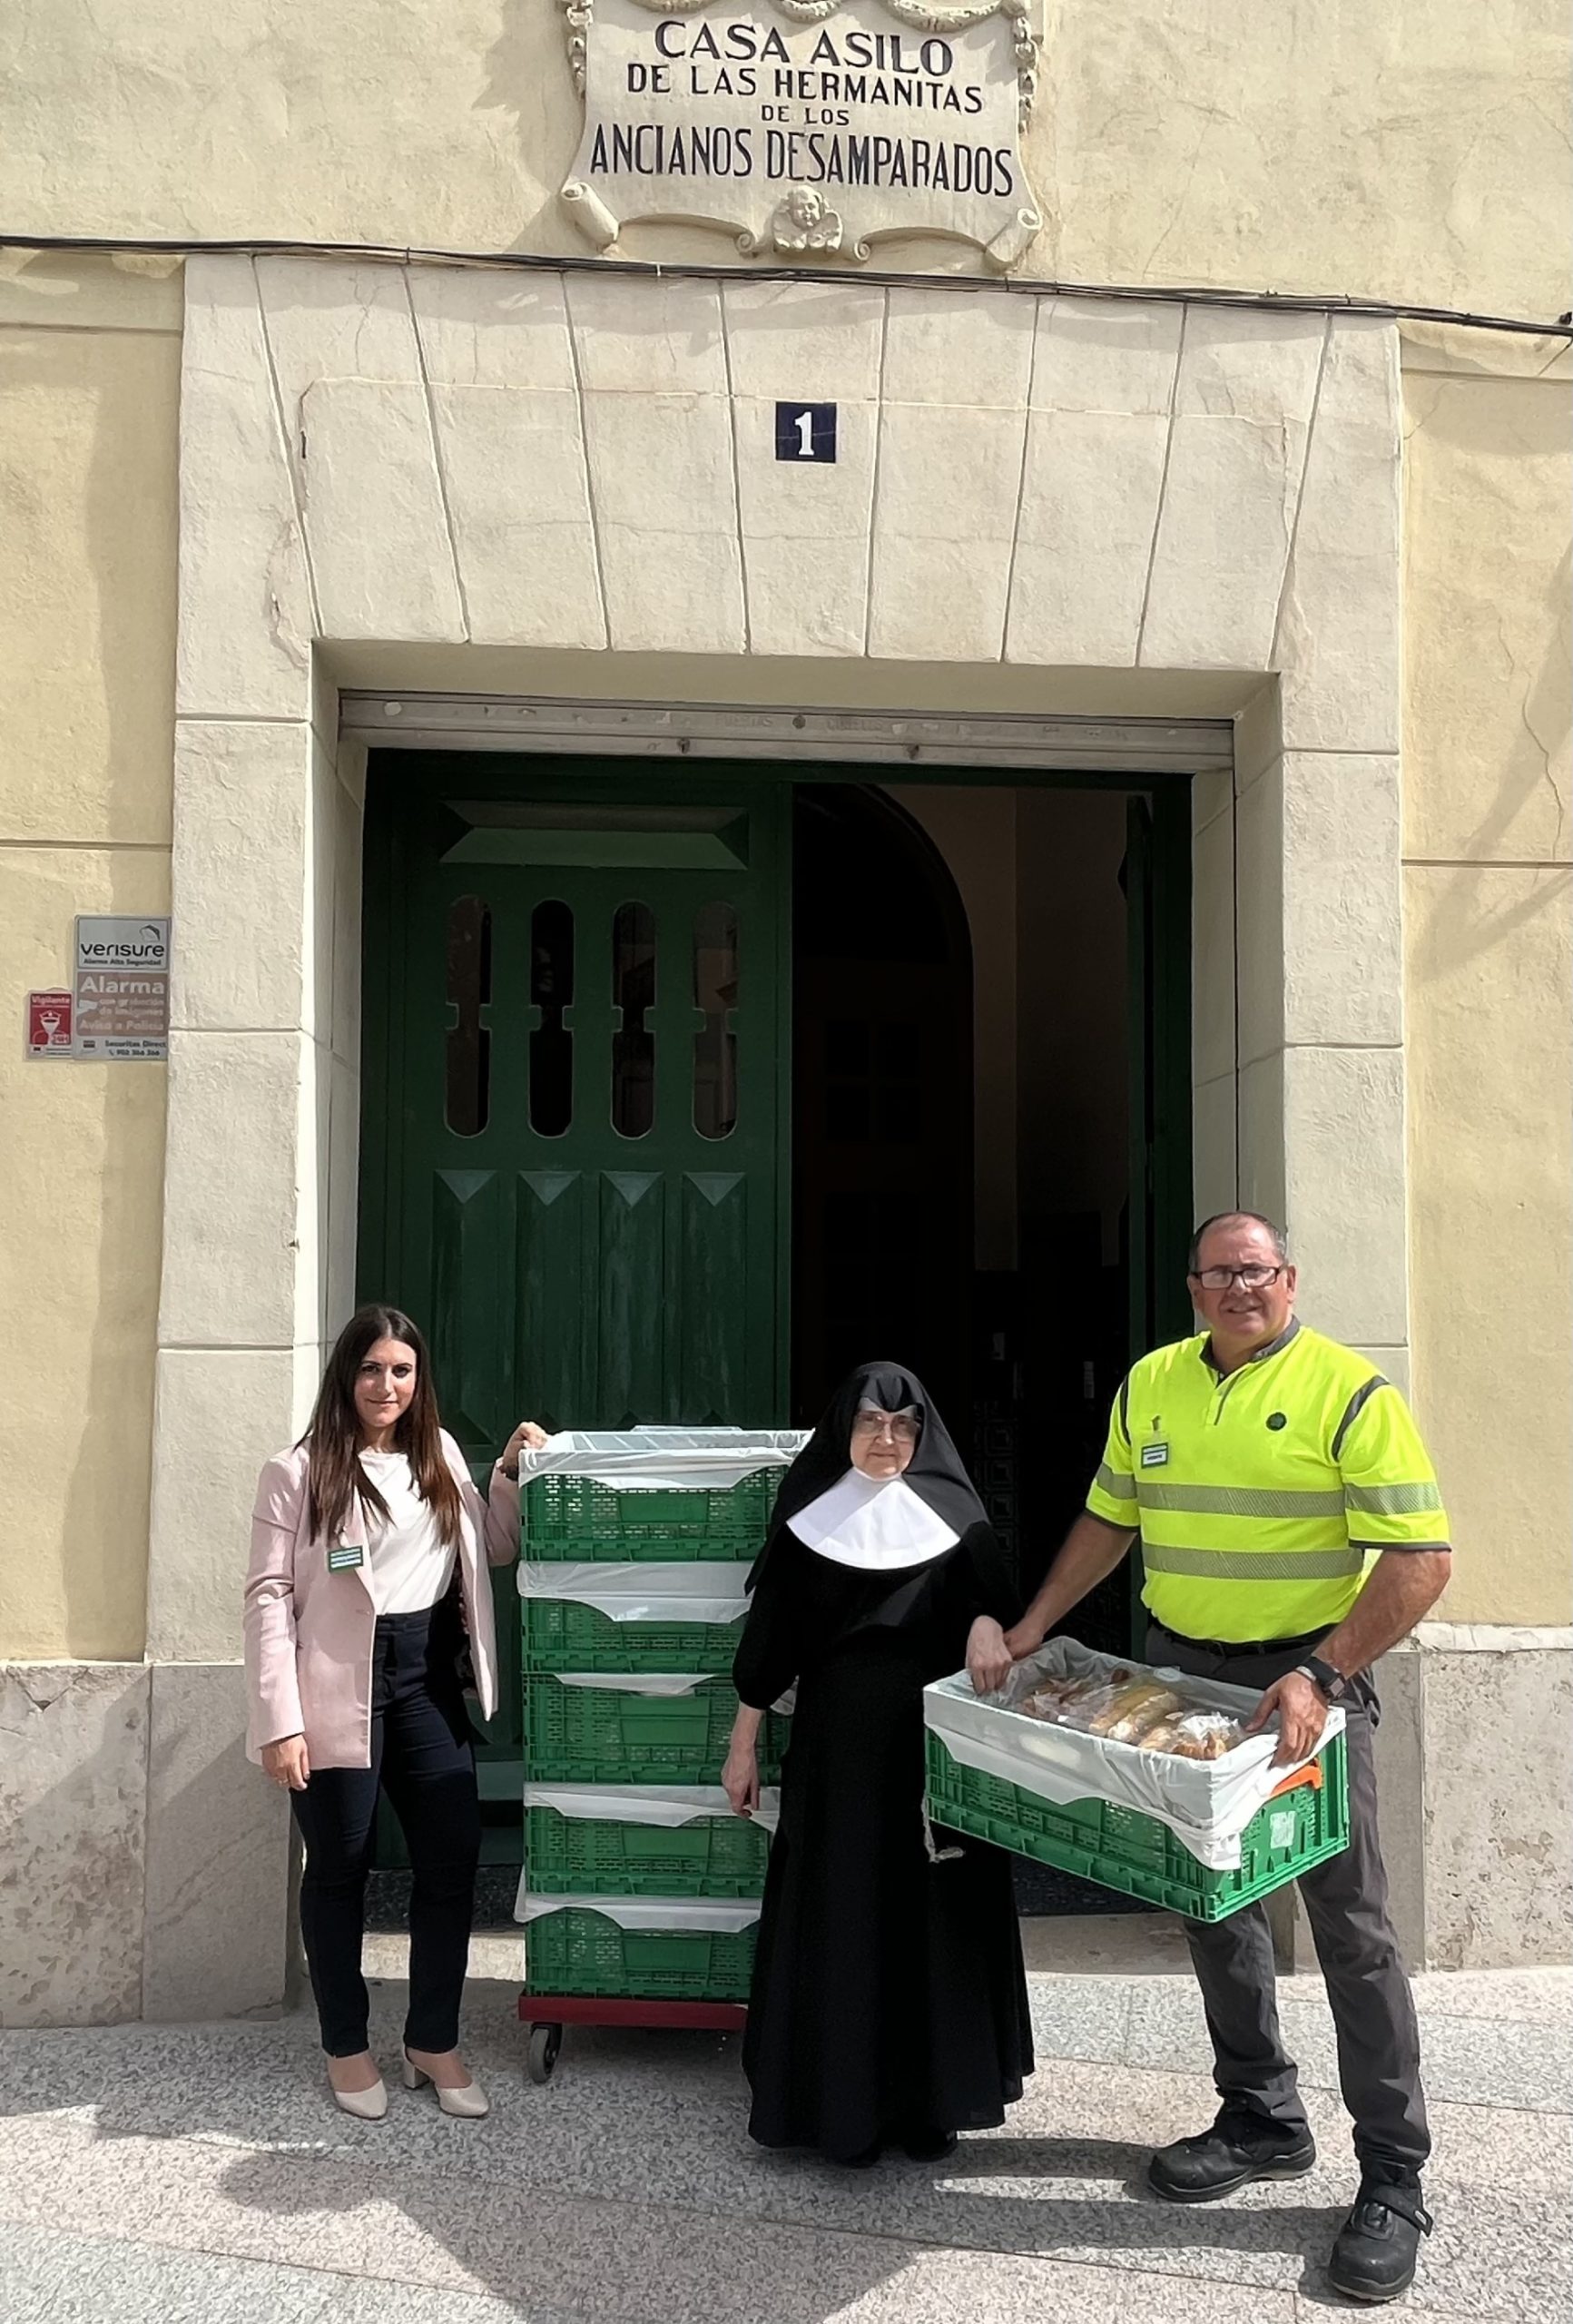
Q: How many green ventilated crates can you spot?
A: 6